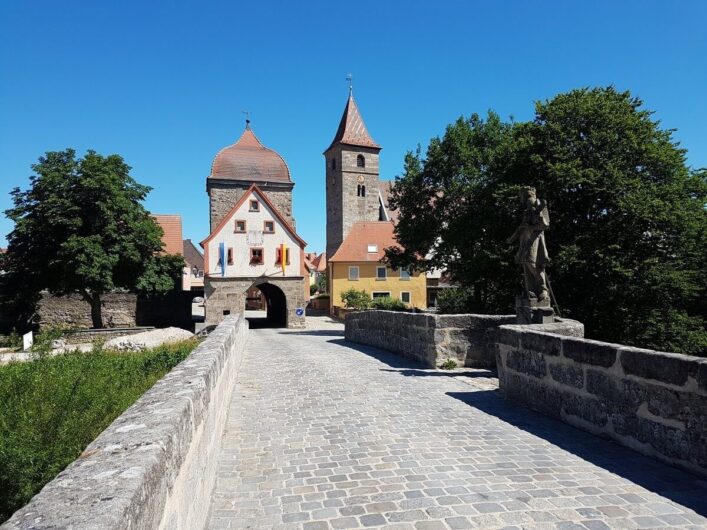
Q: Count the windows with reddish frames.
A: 6